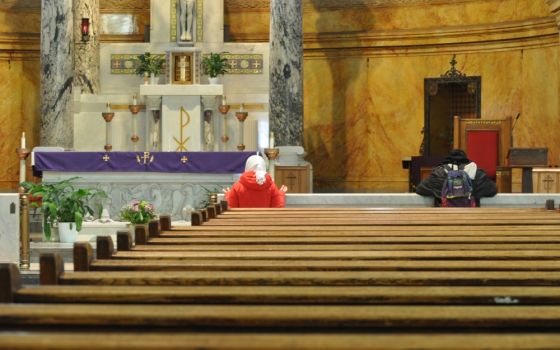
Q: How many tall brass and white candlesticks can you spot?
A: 6